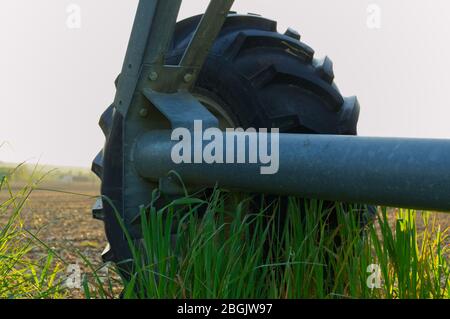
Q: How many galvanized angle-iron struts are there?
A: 2